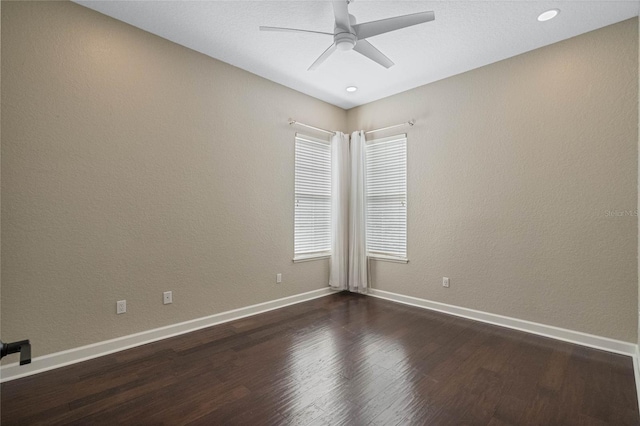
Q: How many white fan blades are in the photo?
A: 5